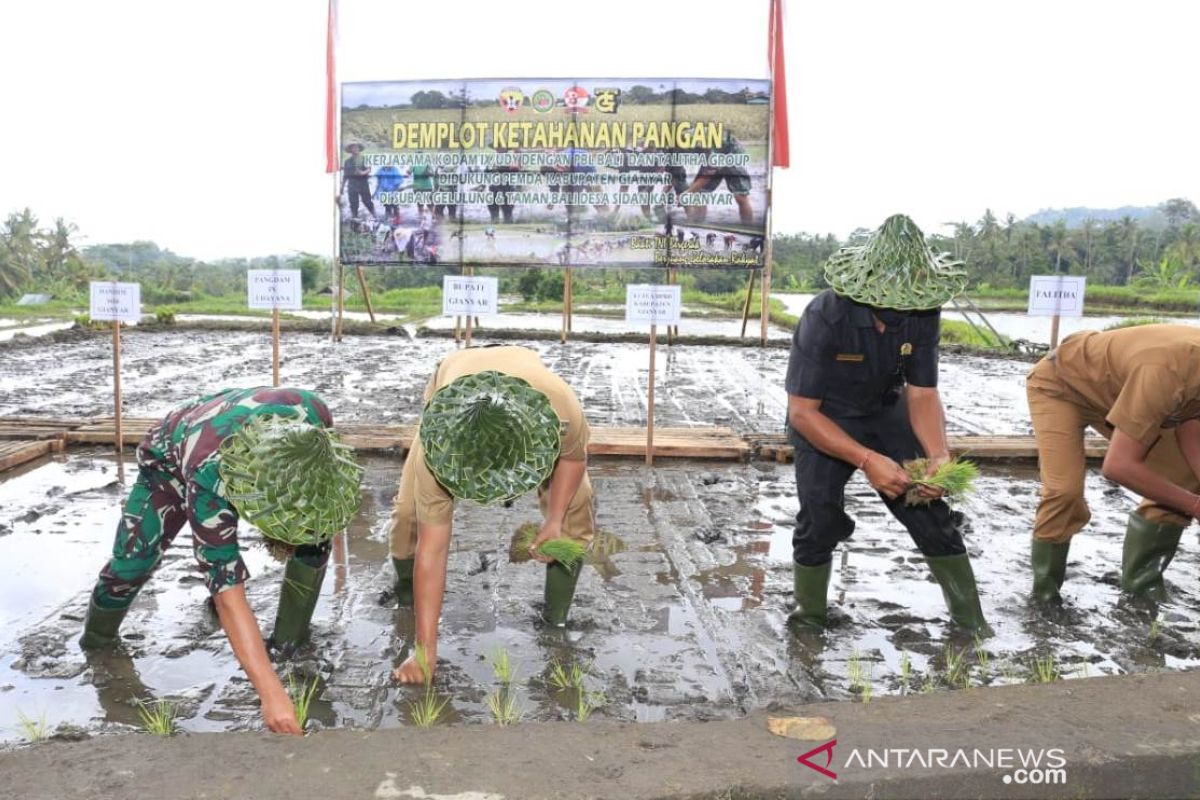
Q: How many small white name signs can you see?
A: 5